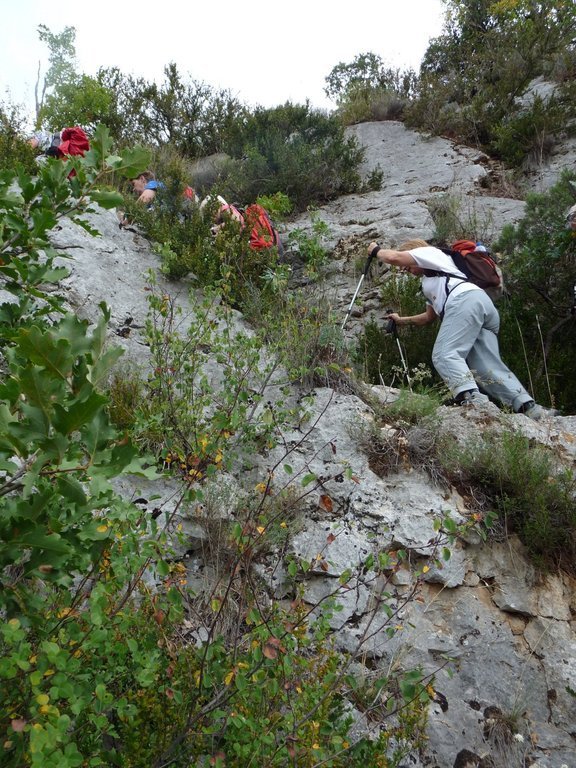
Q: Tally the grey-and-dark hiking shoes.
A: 2